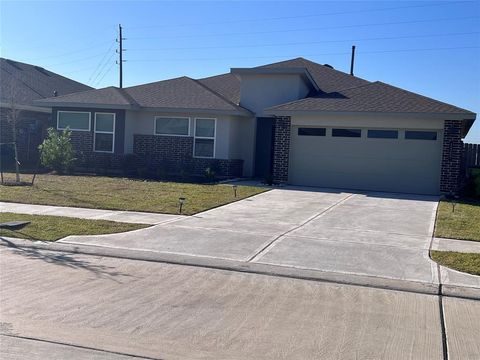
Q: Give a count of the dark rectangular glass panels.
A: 4